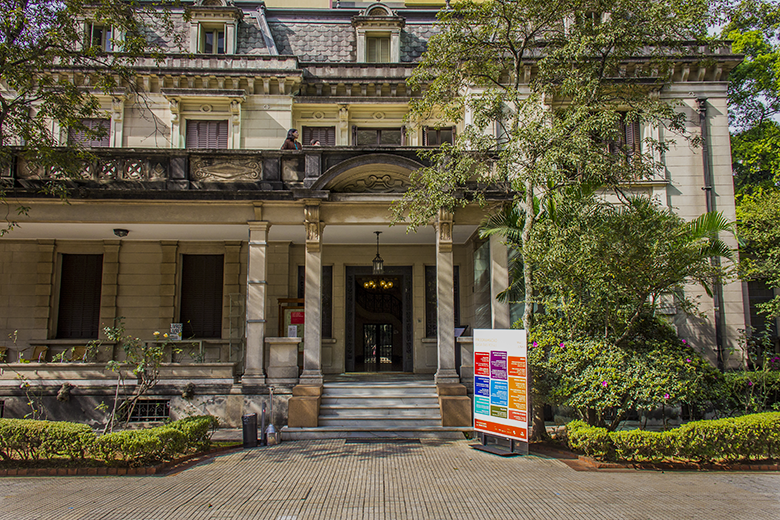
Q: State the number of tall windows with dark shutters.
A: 2